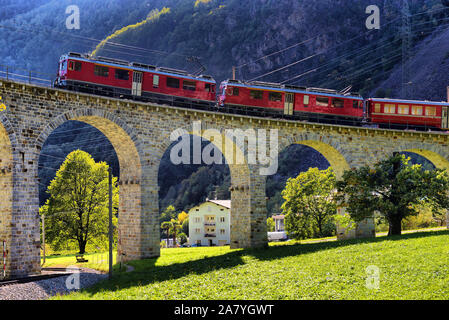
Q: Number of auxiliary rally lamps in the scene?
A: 0